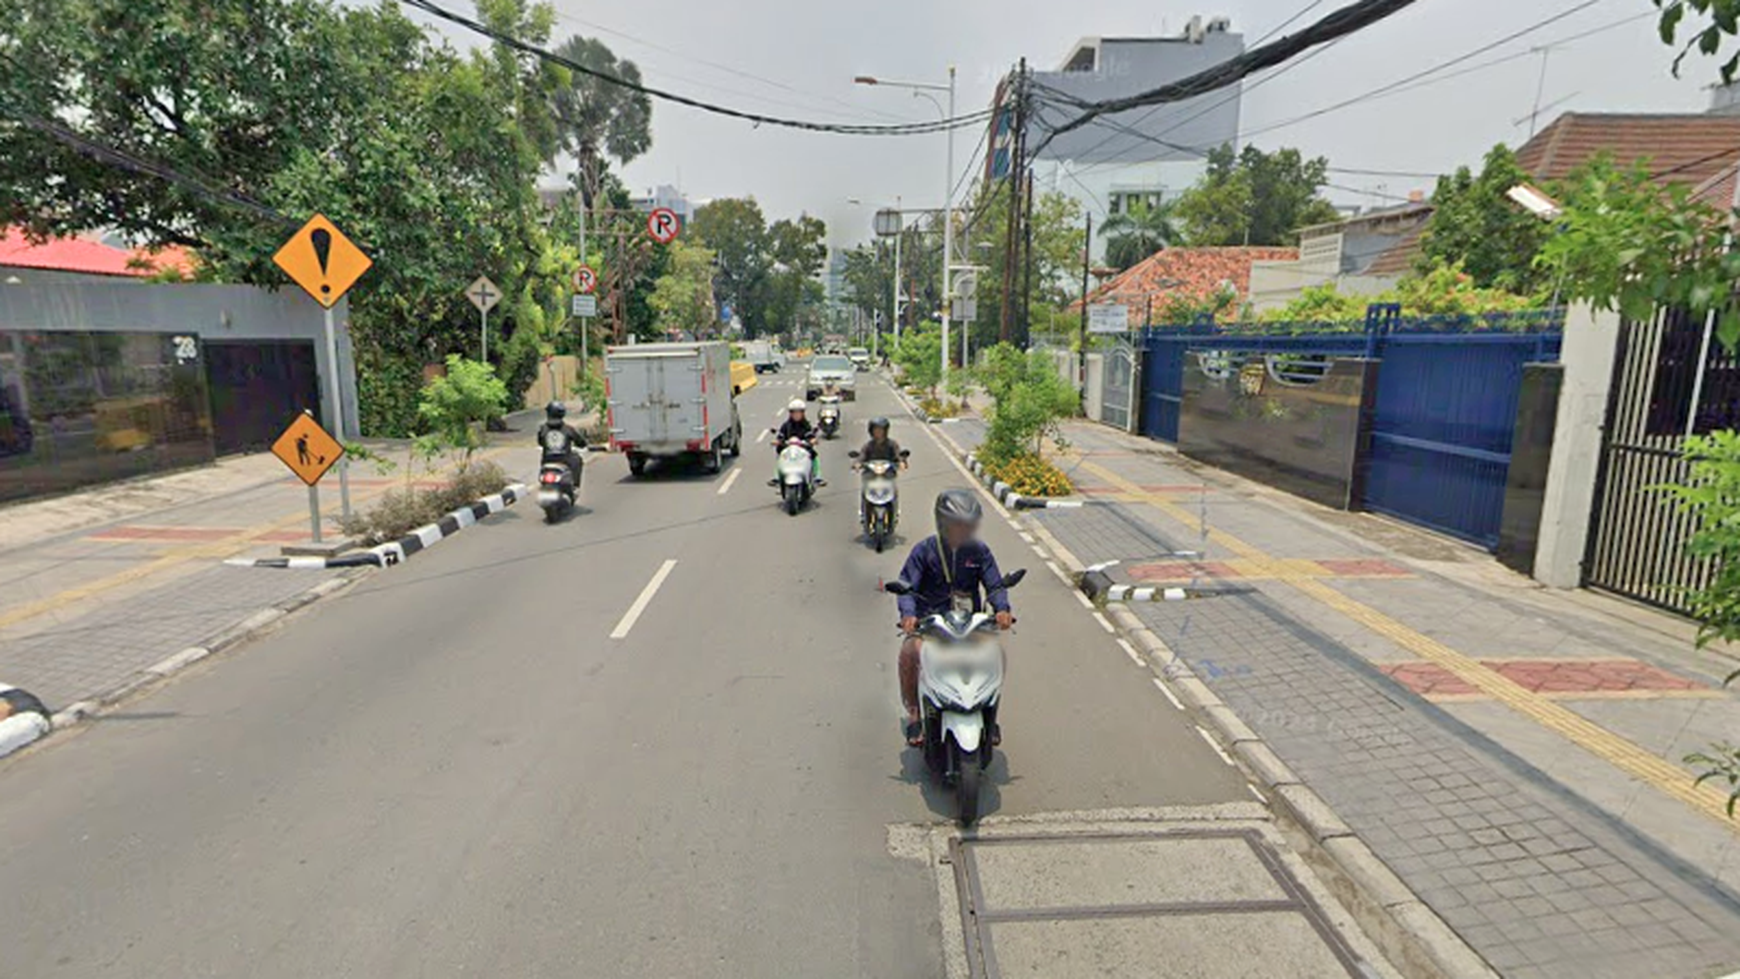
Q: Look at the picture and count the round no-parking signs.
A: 2